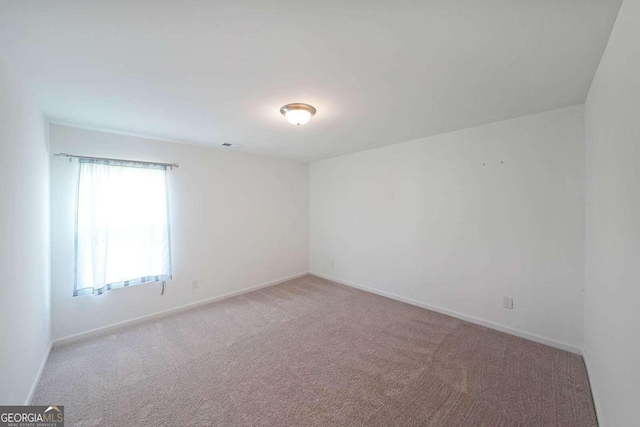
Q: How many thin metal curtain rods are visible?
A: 1